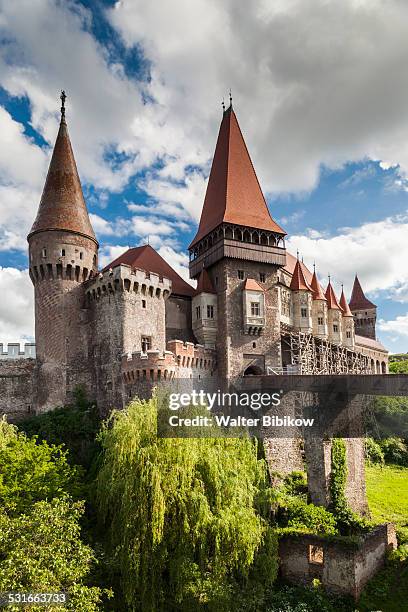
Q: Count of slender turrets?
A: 4